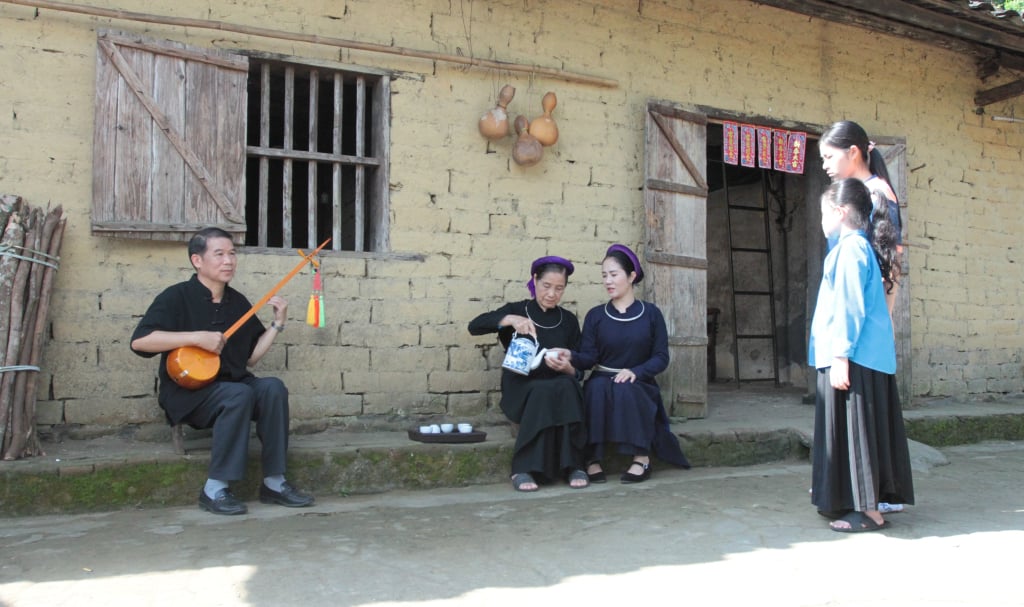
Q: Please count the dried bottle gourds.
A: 3